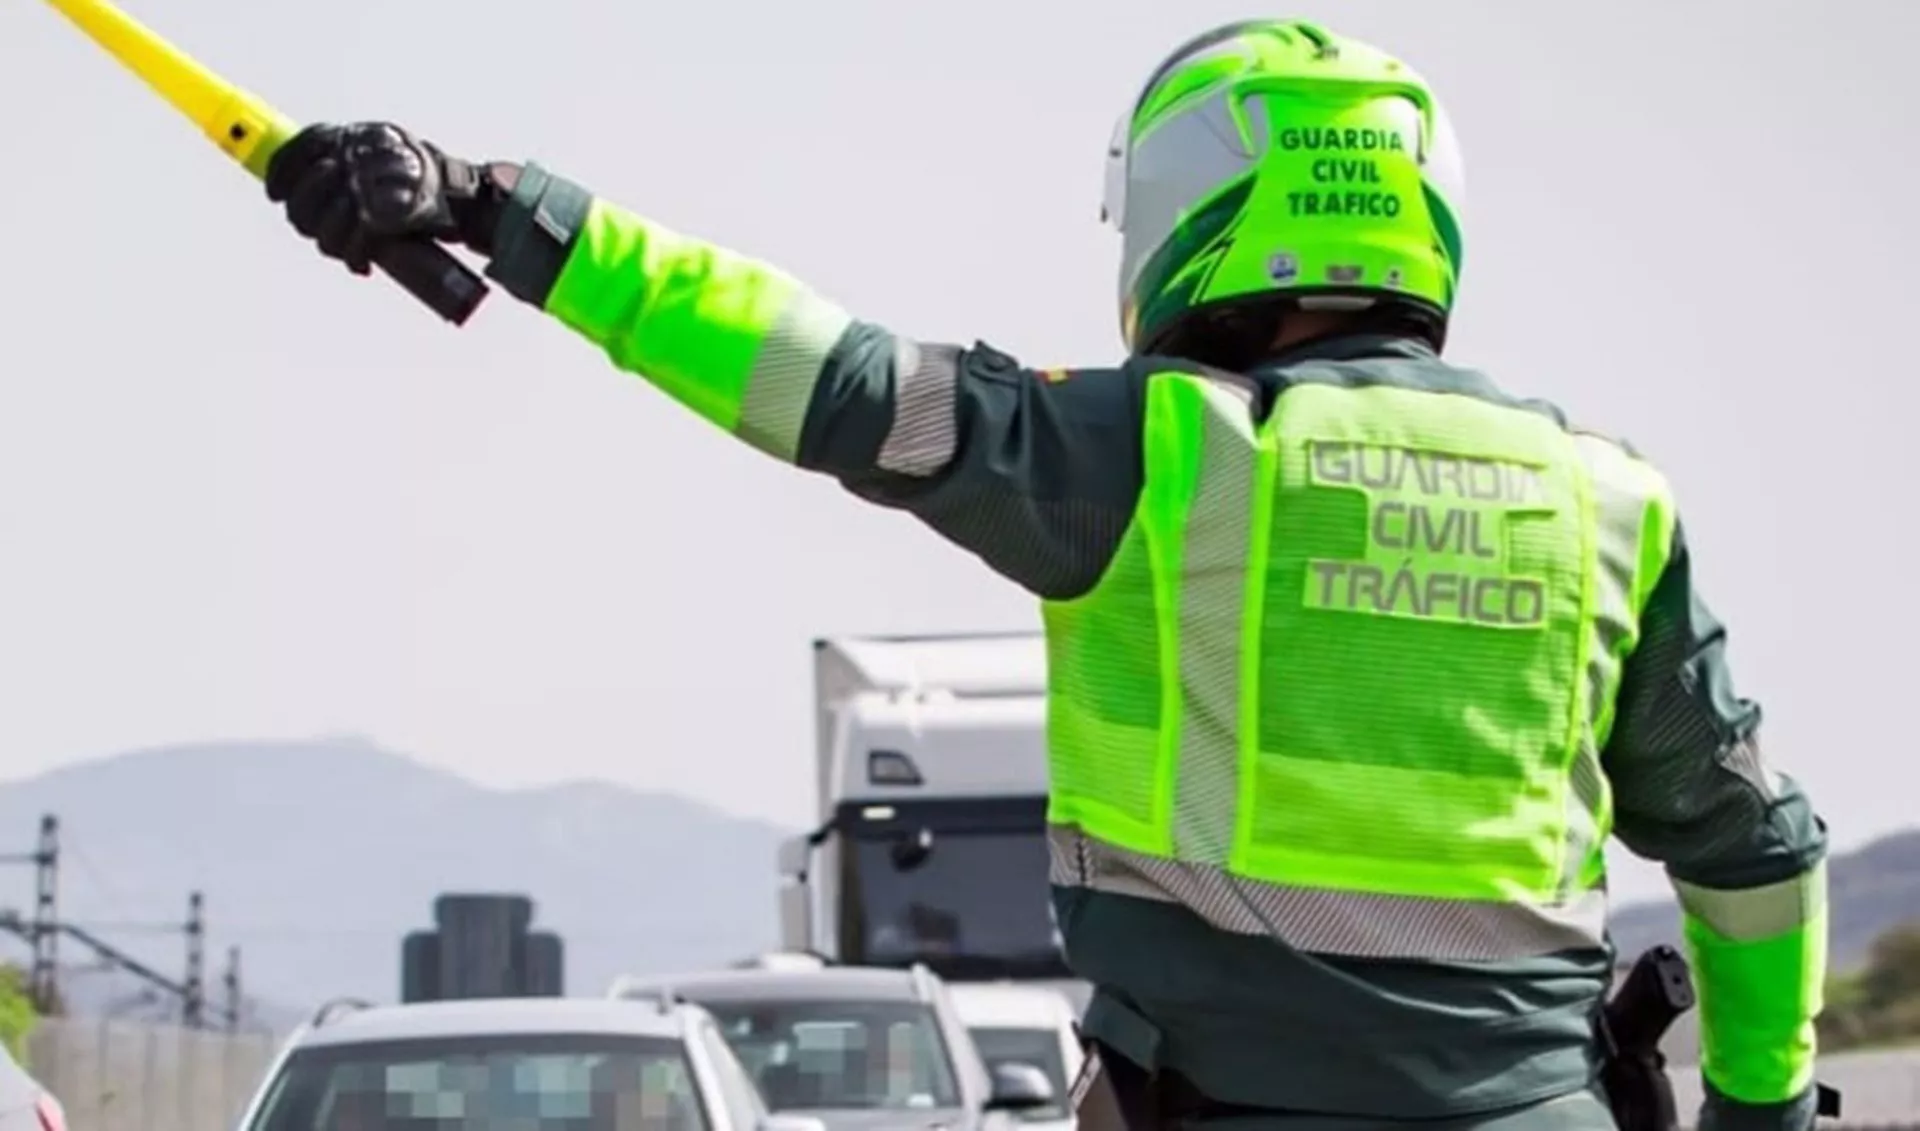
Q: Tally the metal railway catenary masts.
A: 3